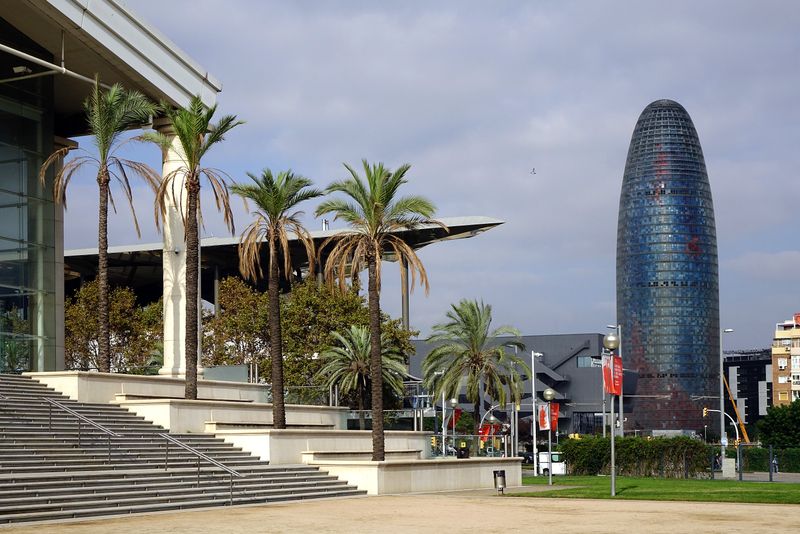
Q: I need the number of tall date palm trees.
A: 4